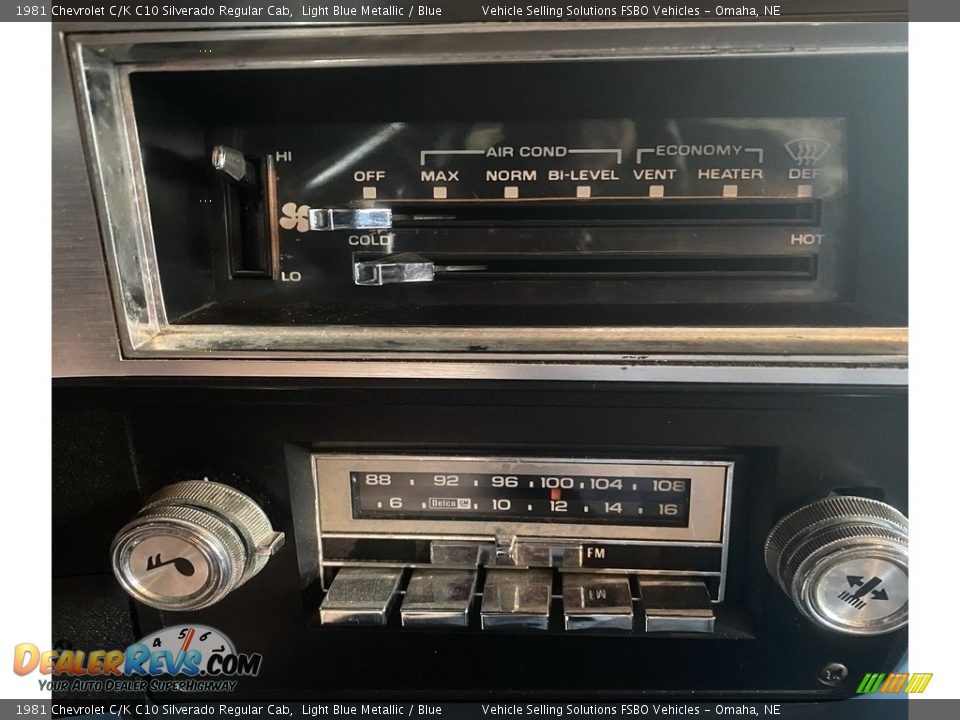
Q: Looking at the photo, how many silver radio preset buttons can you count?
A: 5